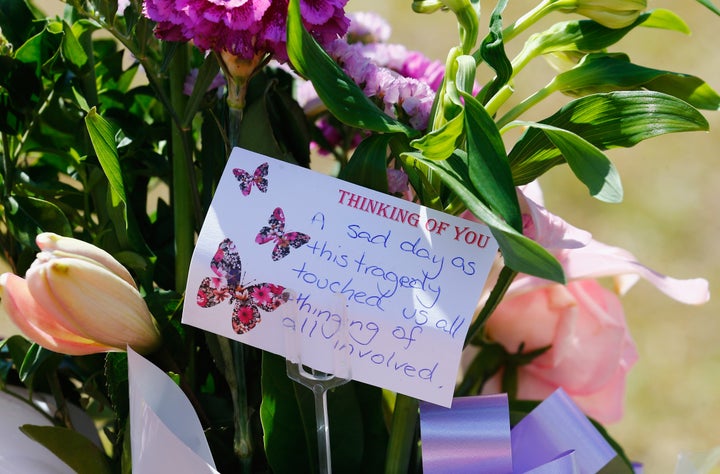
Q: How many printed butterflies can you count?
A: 3